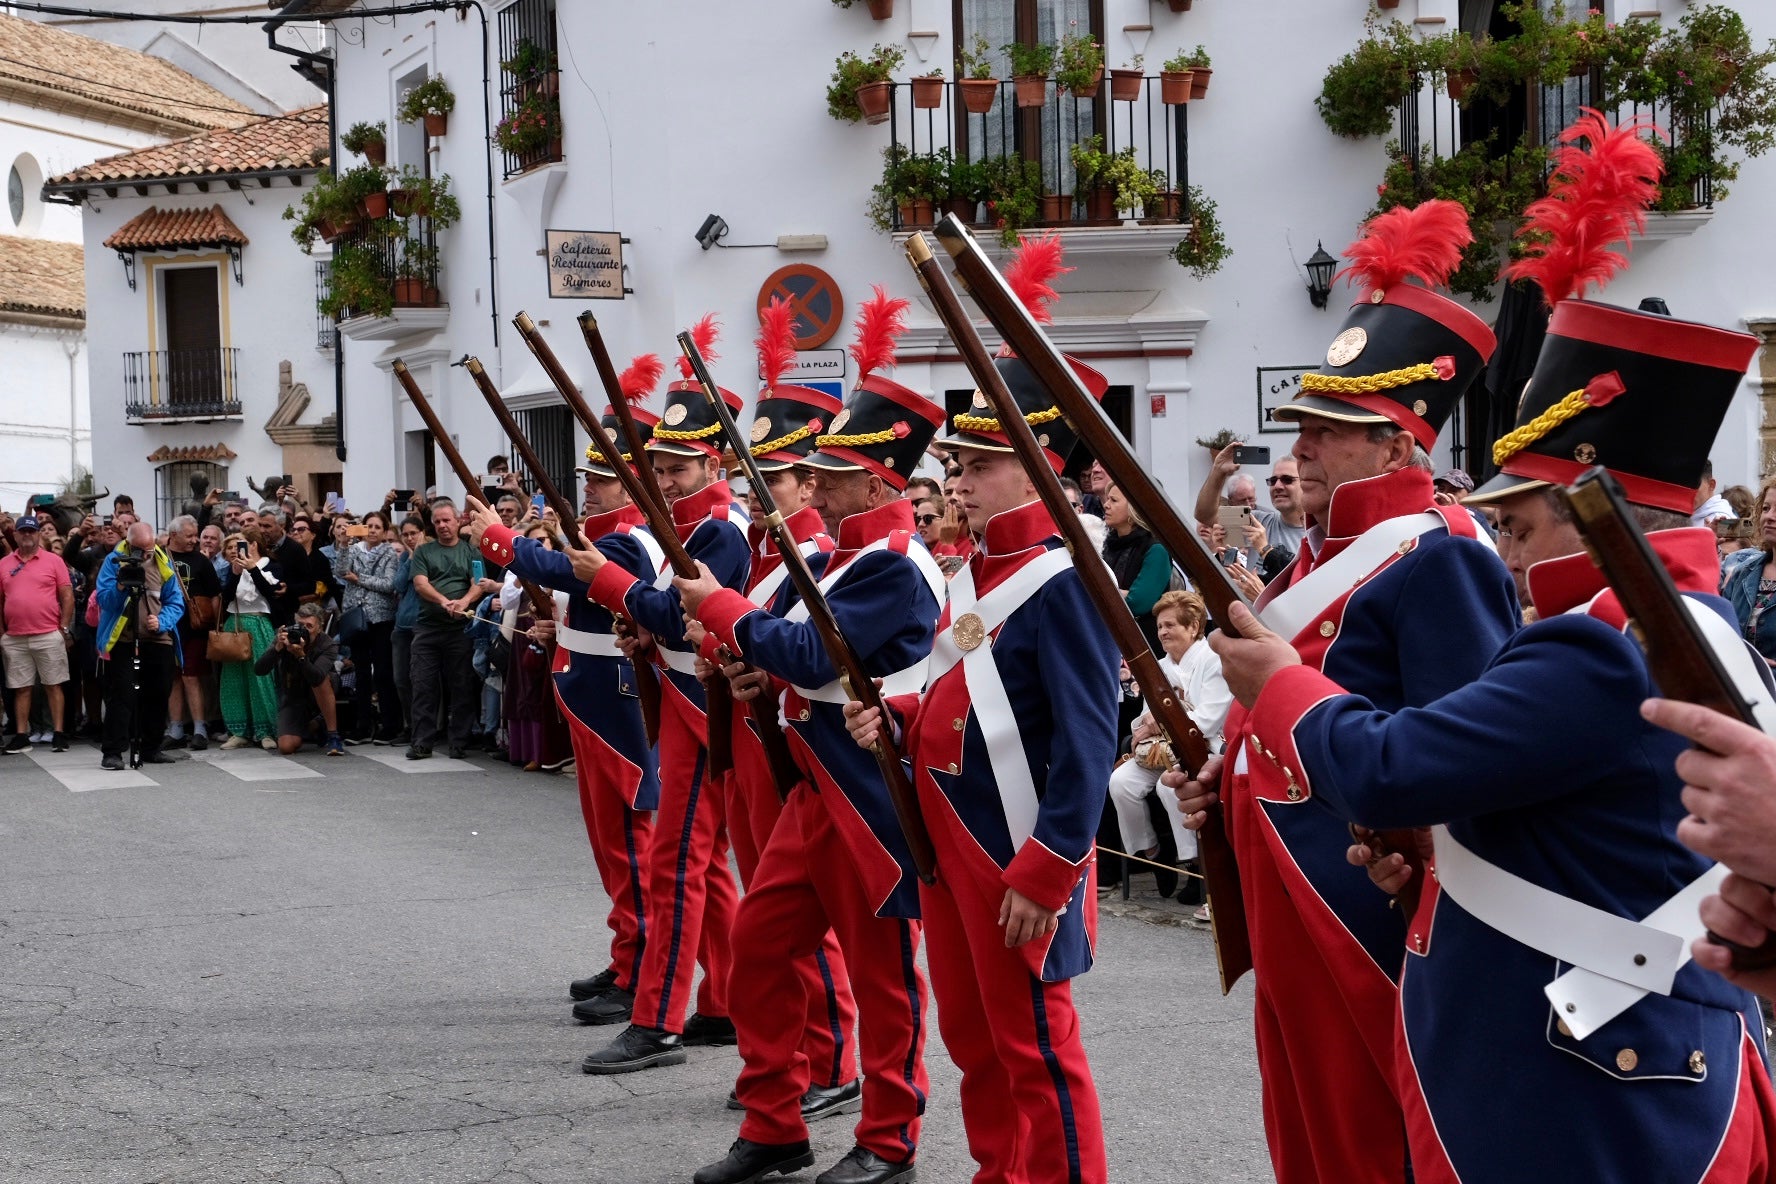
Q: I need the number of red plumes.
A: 7